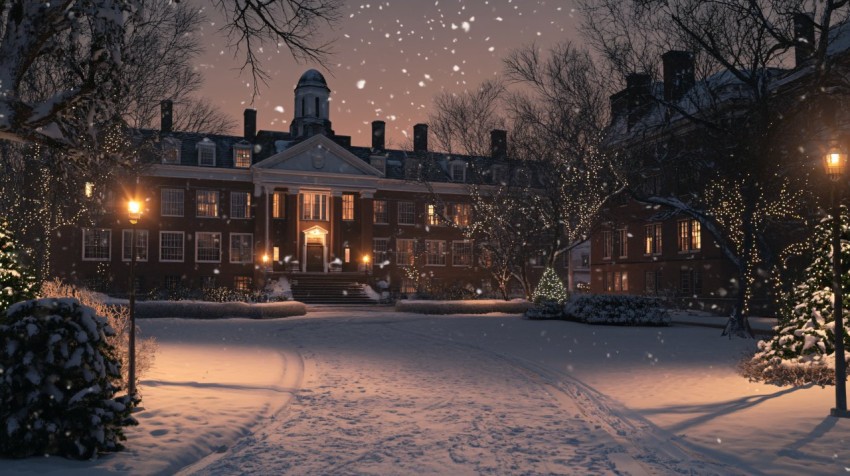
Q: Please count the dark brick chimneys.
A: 8